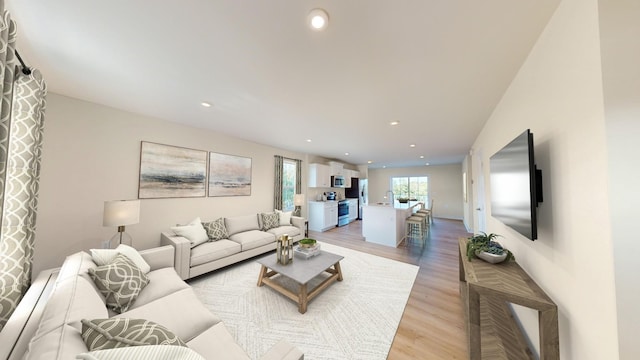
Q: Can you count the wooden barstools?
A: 3